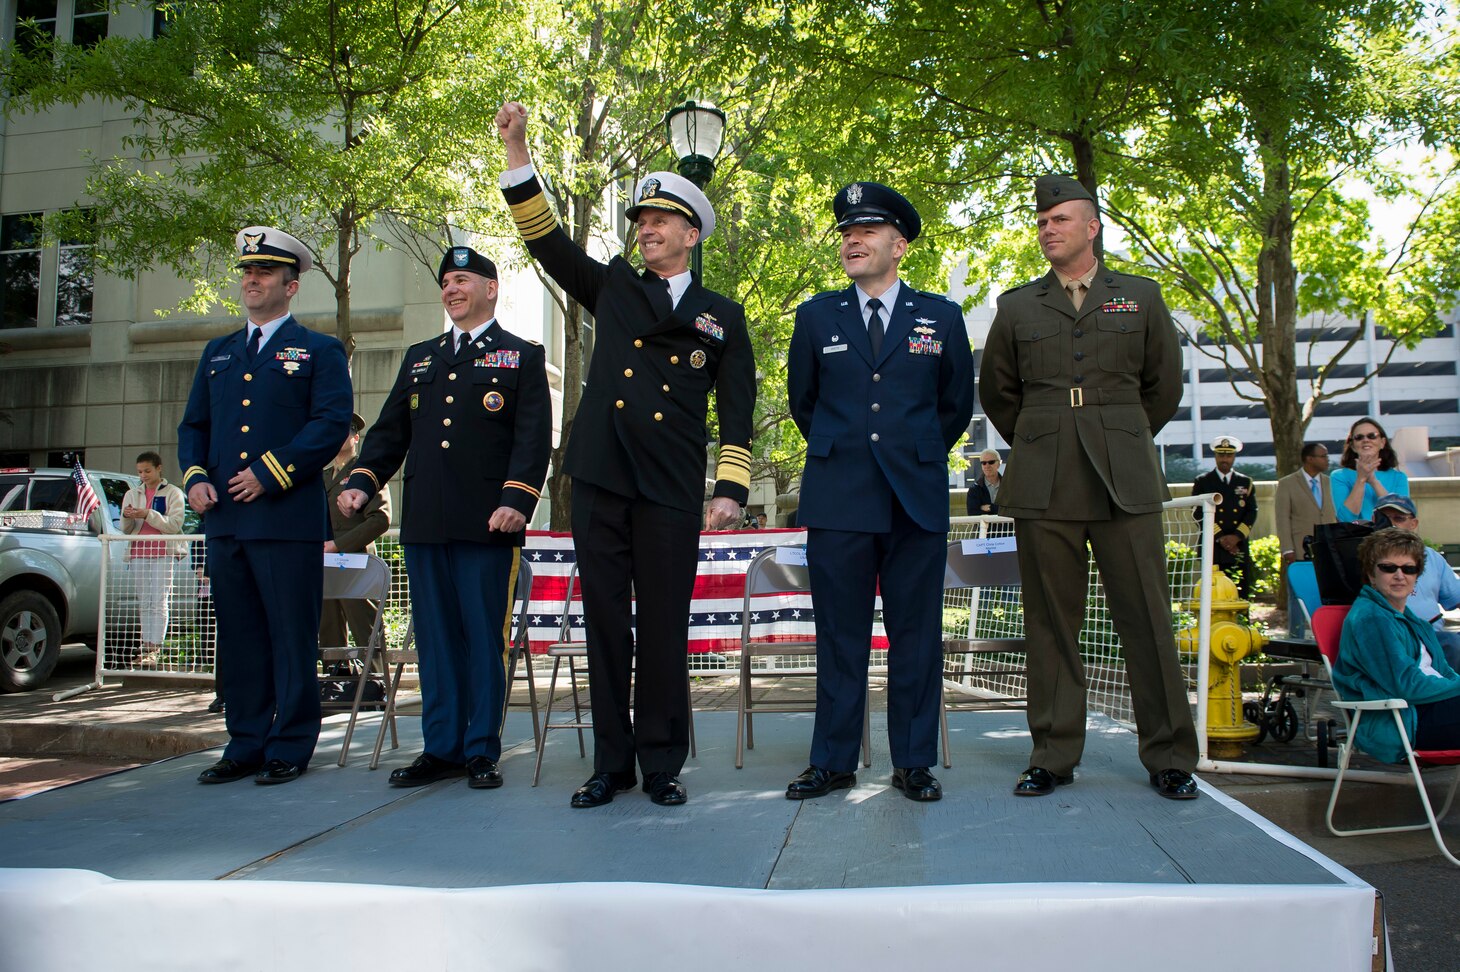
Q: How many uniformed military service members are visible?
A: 7